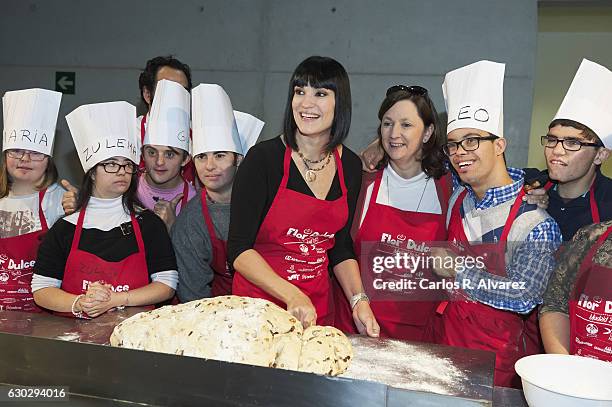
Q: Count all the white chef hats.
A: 7